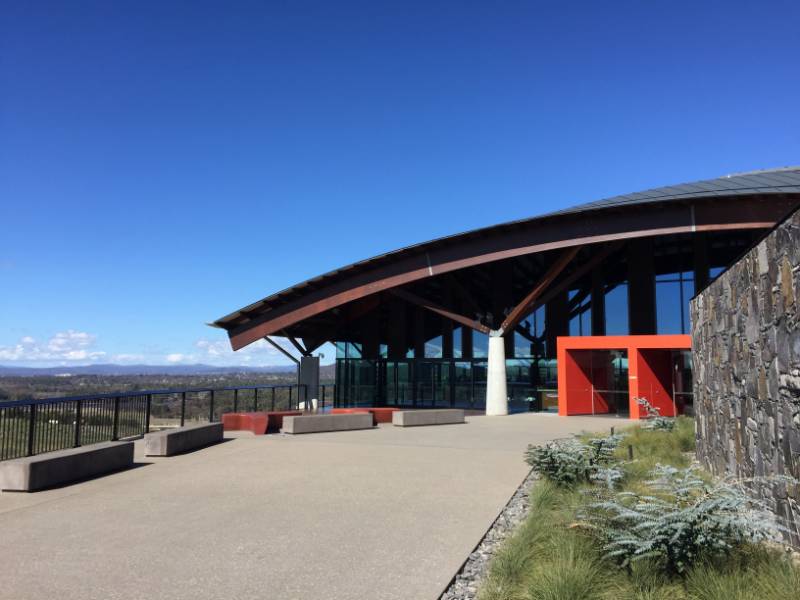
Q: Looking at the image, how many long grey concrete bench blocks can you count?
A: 4